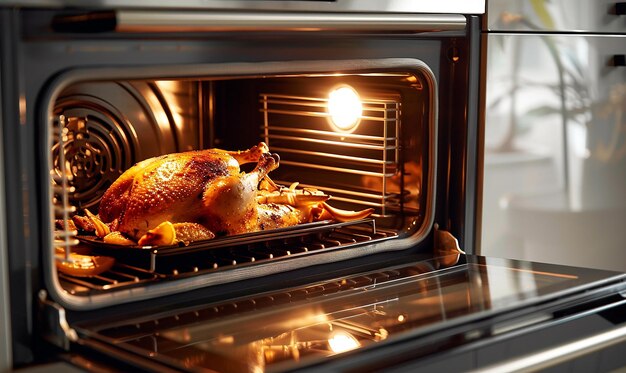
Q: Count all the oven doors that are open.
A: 1